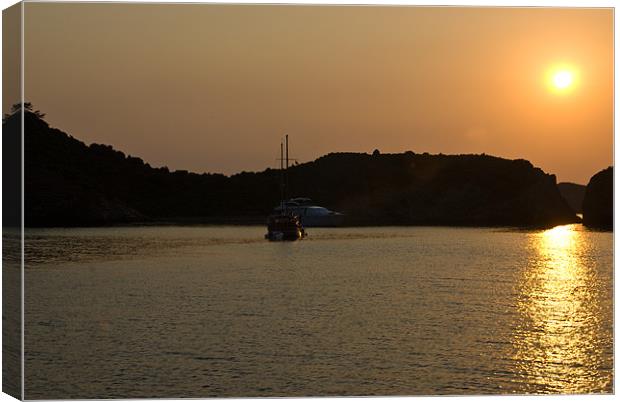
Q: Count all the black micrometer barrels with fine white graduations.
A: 0